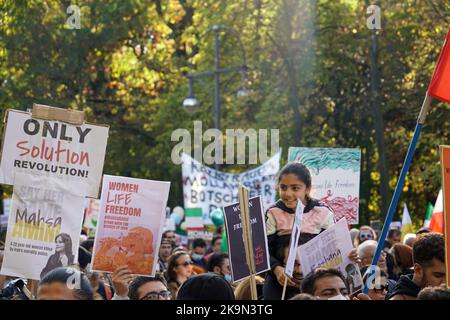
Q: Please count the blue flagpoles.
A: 1